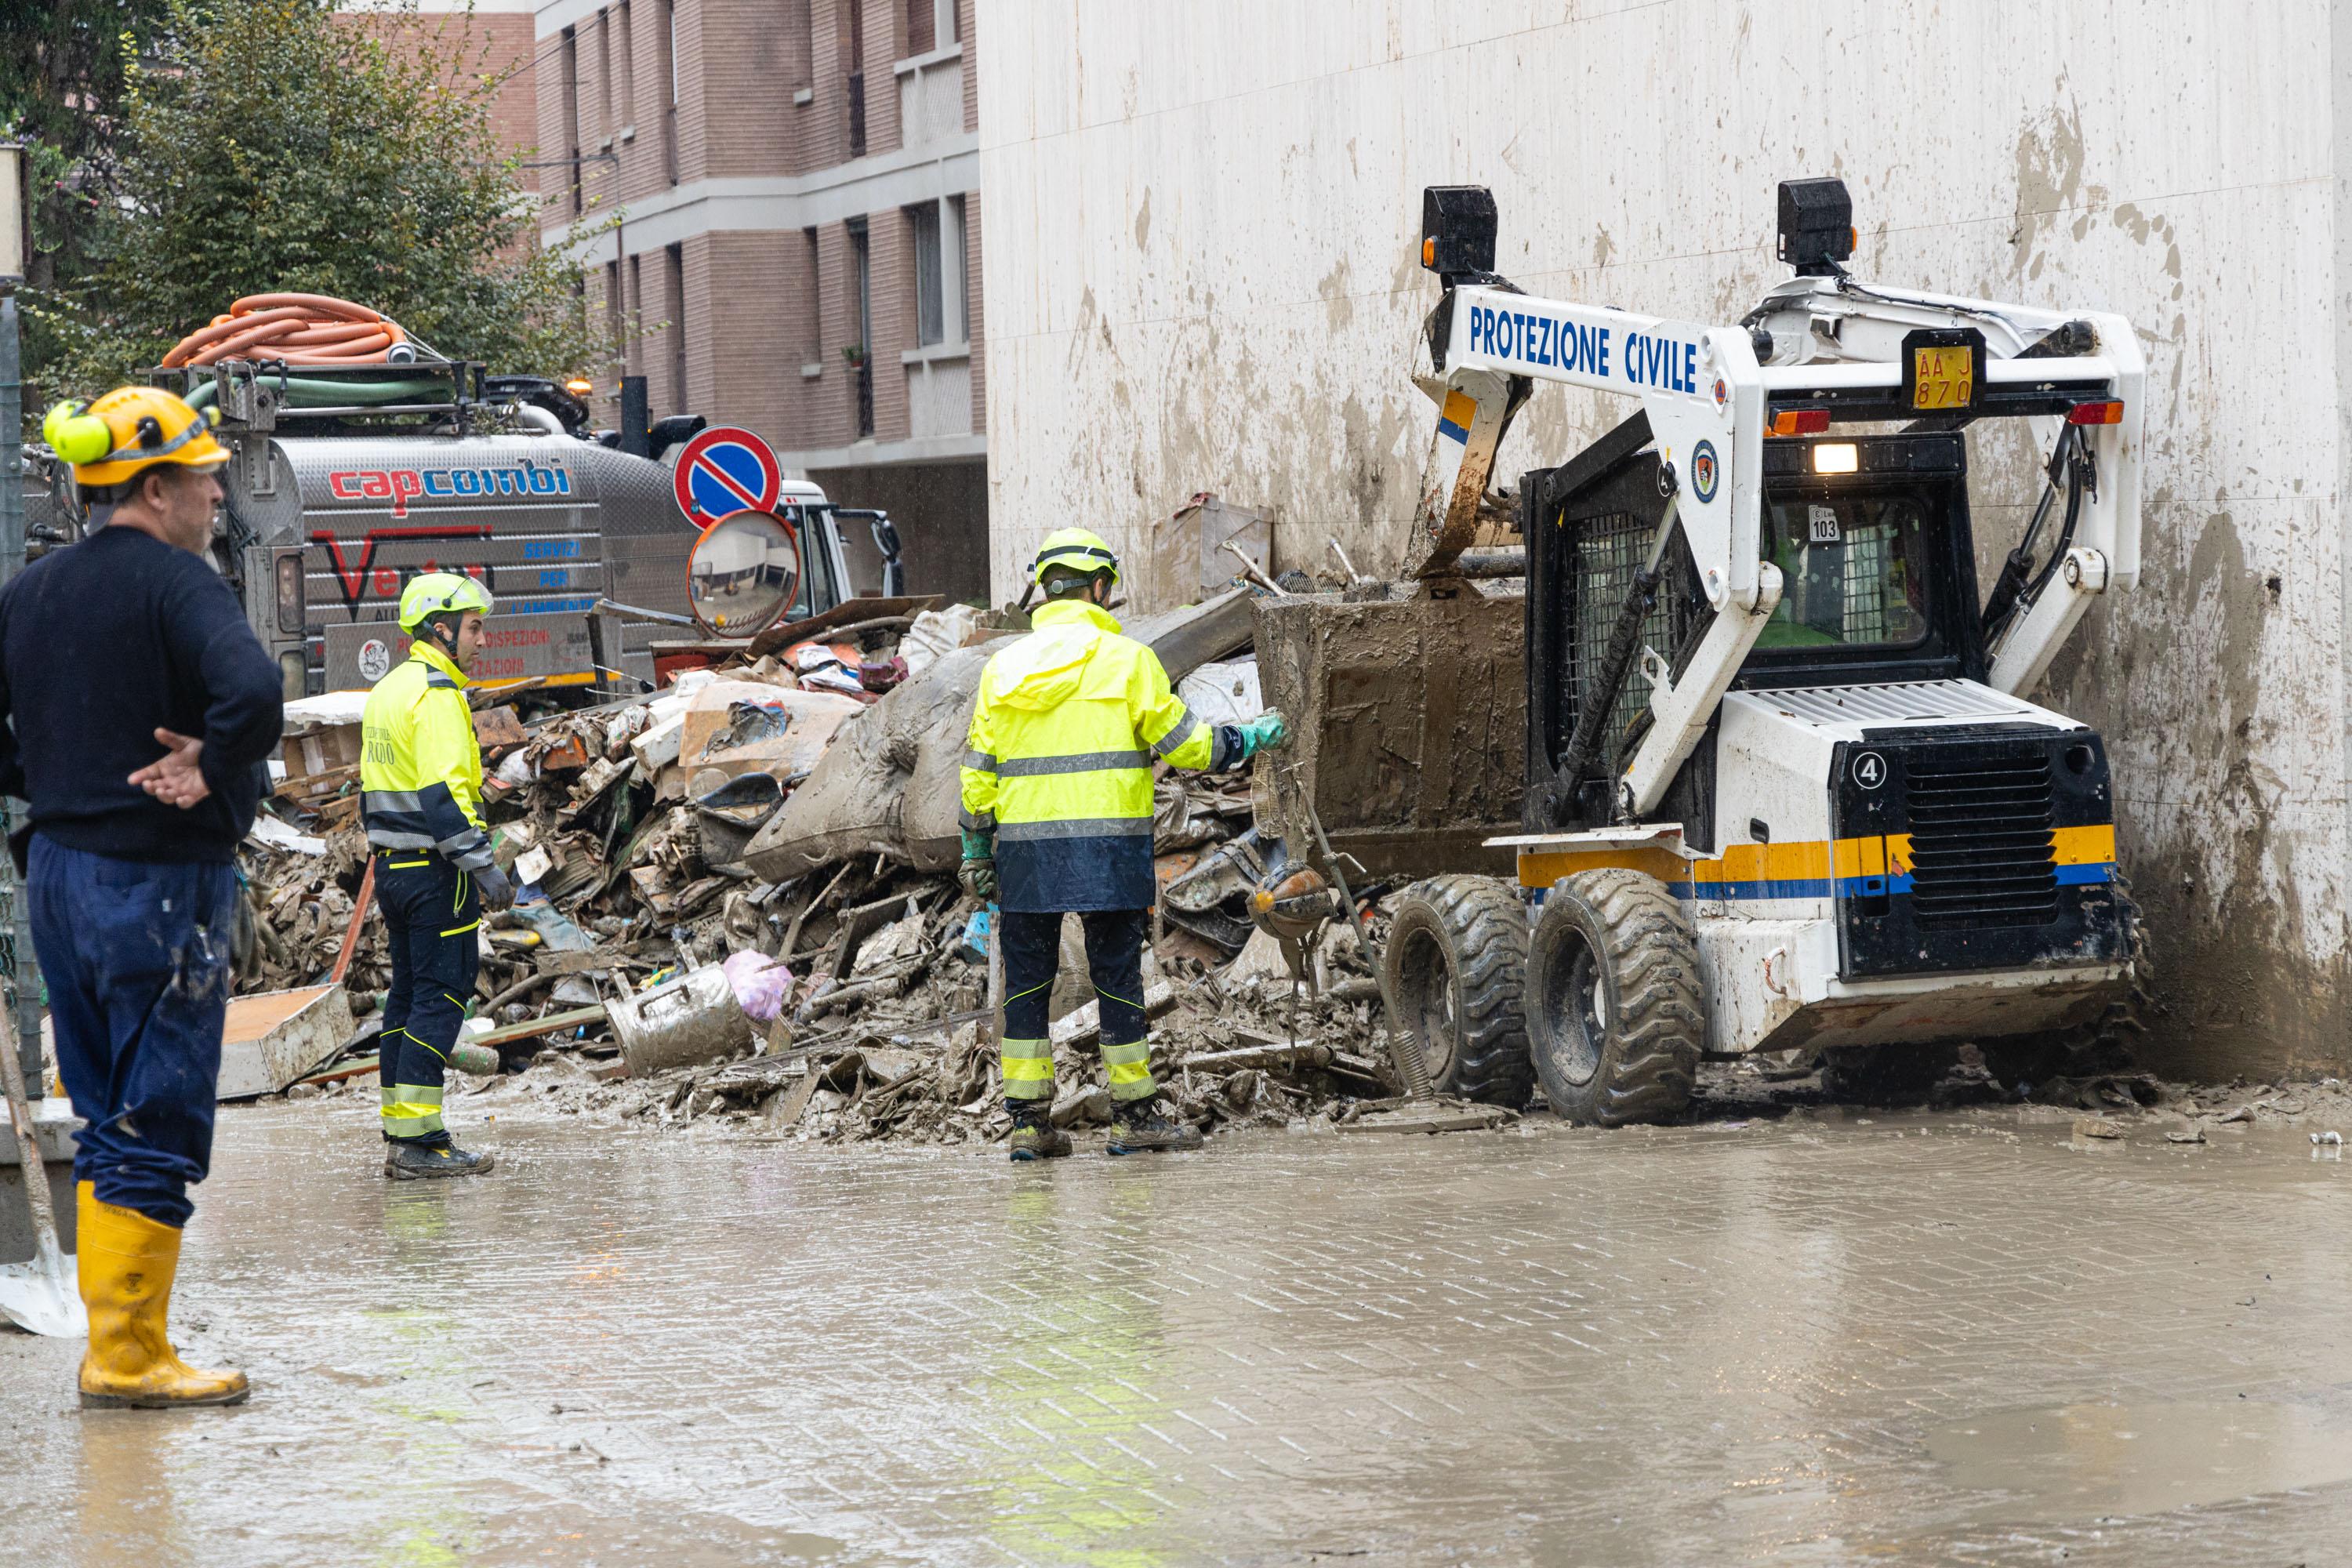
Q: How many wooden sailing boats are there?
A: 0